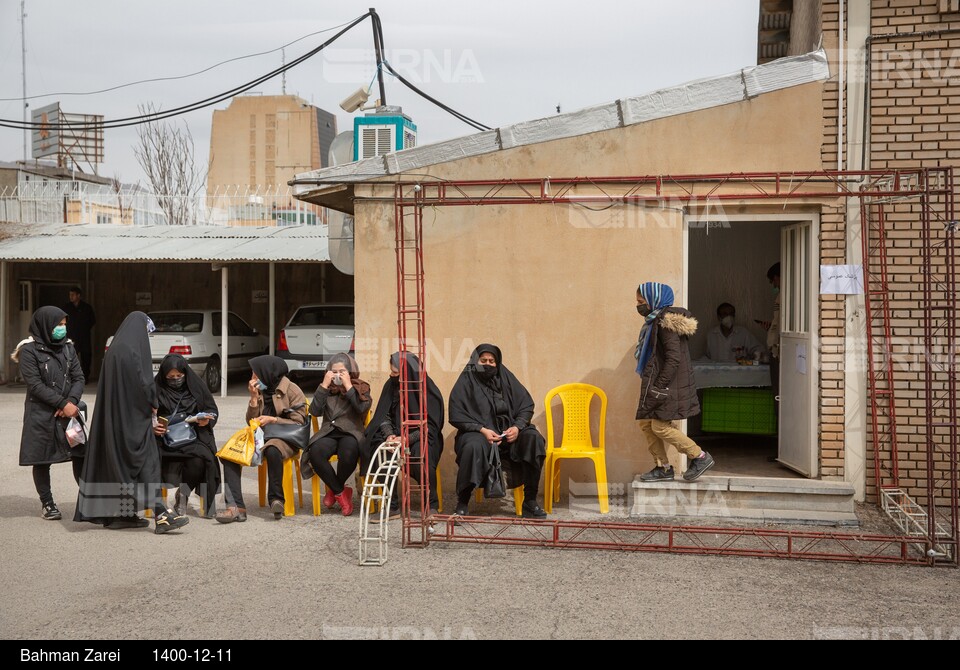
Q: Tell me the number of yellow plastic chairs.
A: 6